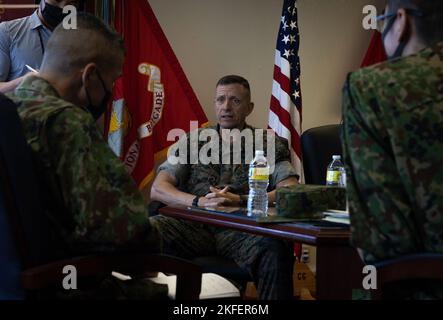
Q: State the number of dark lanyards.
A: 1